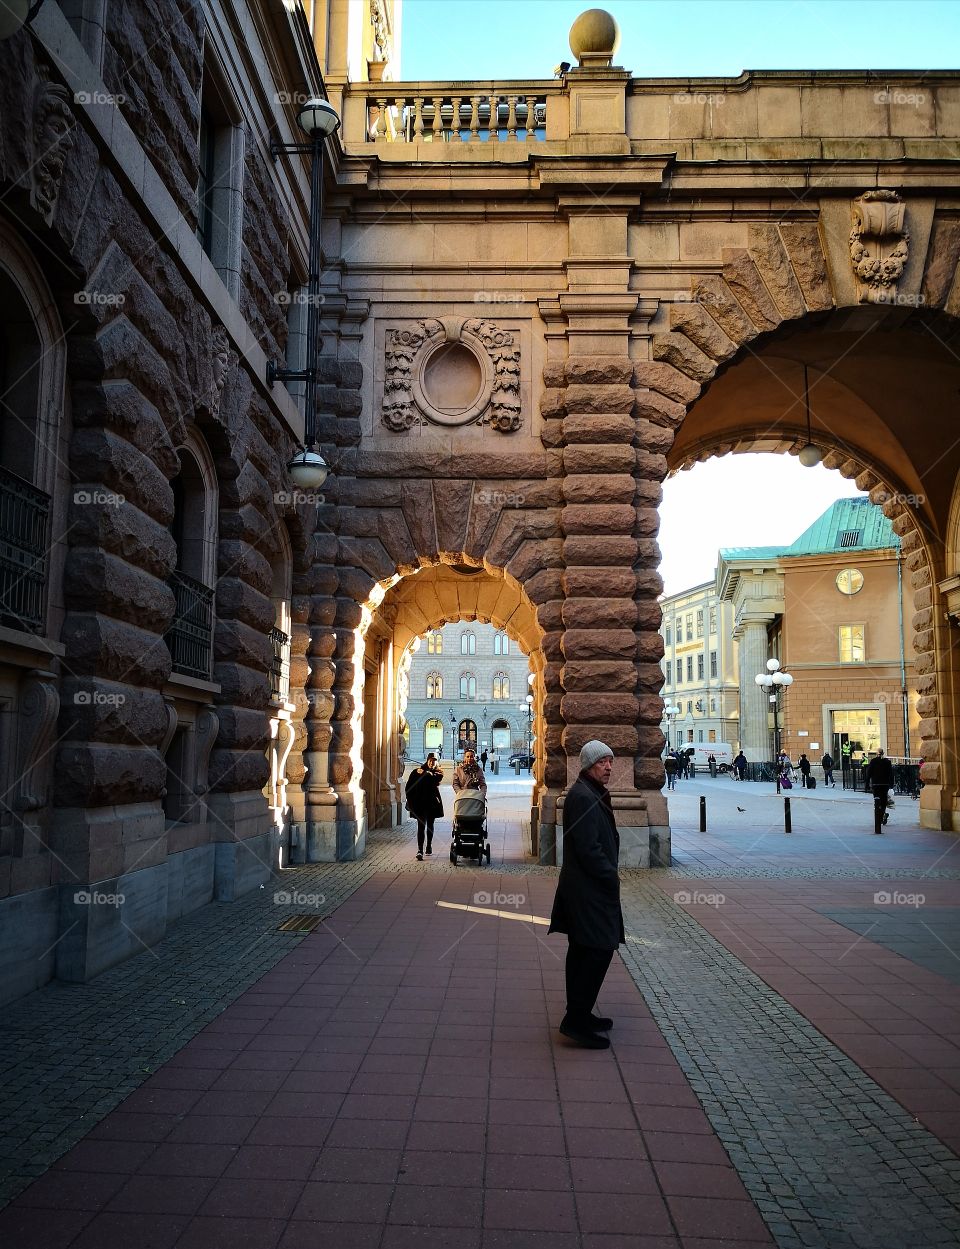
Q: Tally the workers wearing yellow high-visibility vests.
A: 2